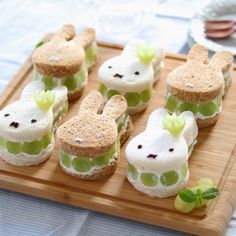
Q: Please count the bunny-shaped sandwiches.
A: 6